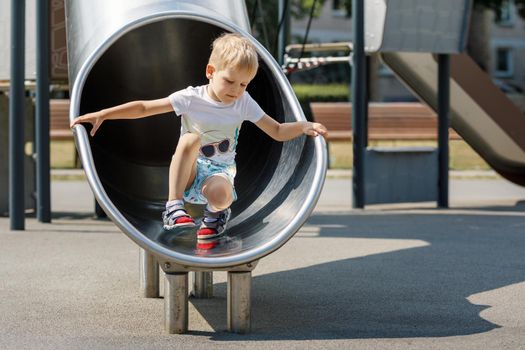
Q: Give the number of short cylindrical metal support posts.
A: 4